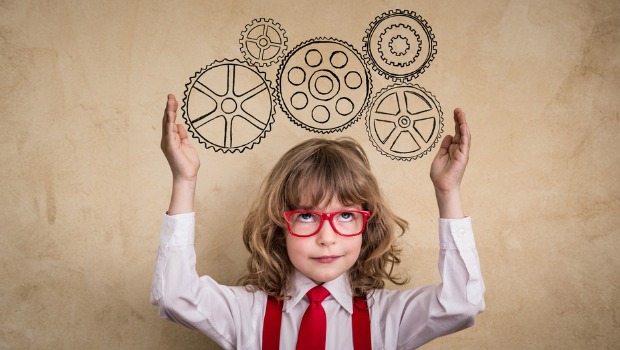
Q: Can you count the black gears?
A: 5